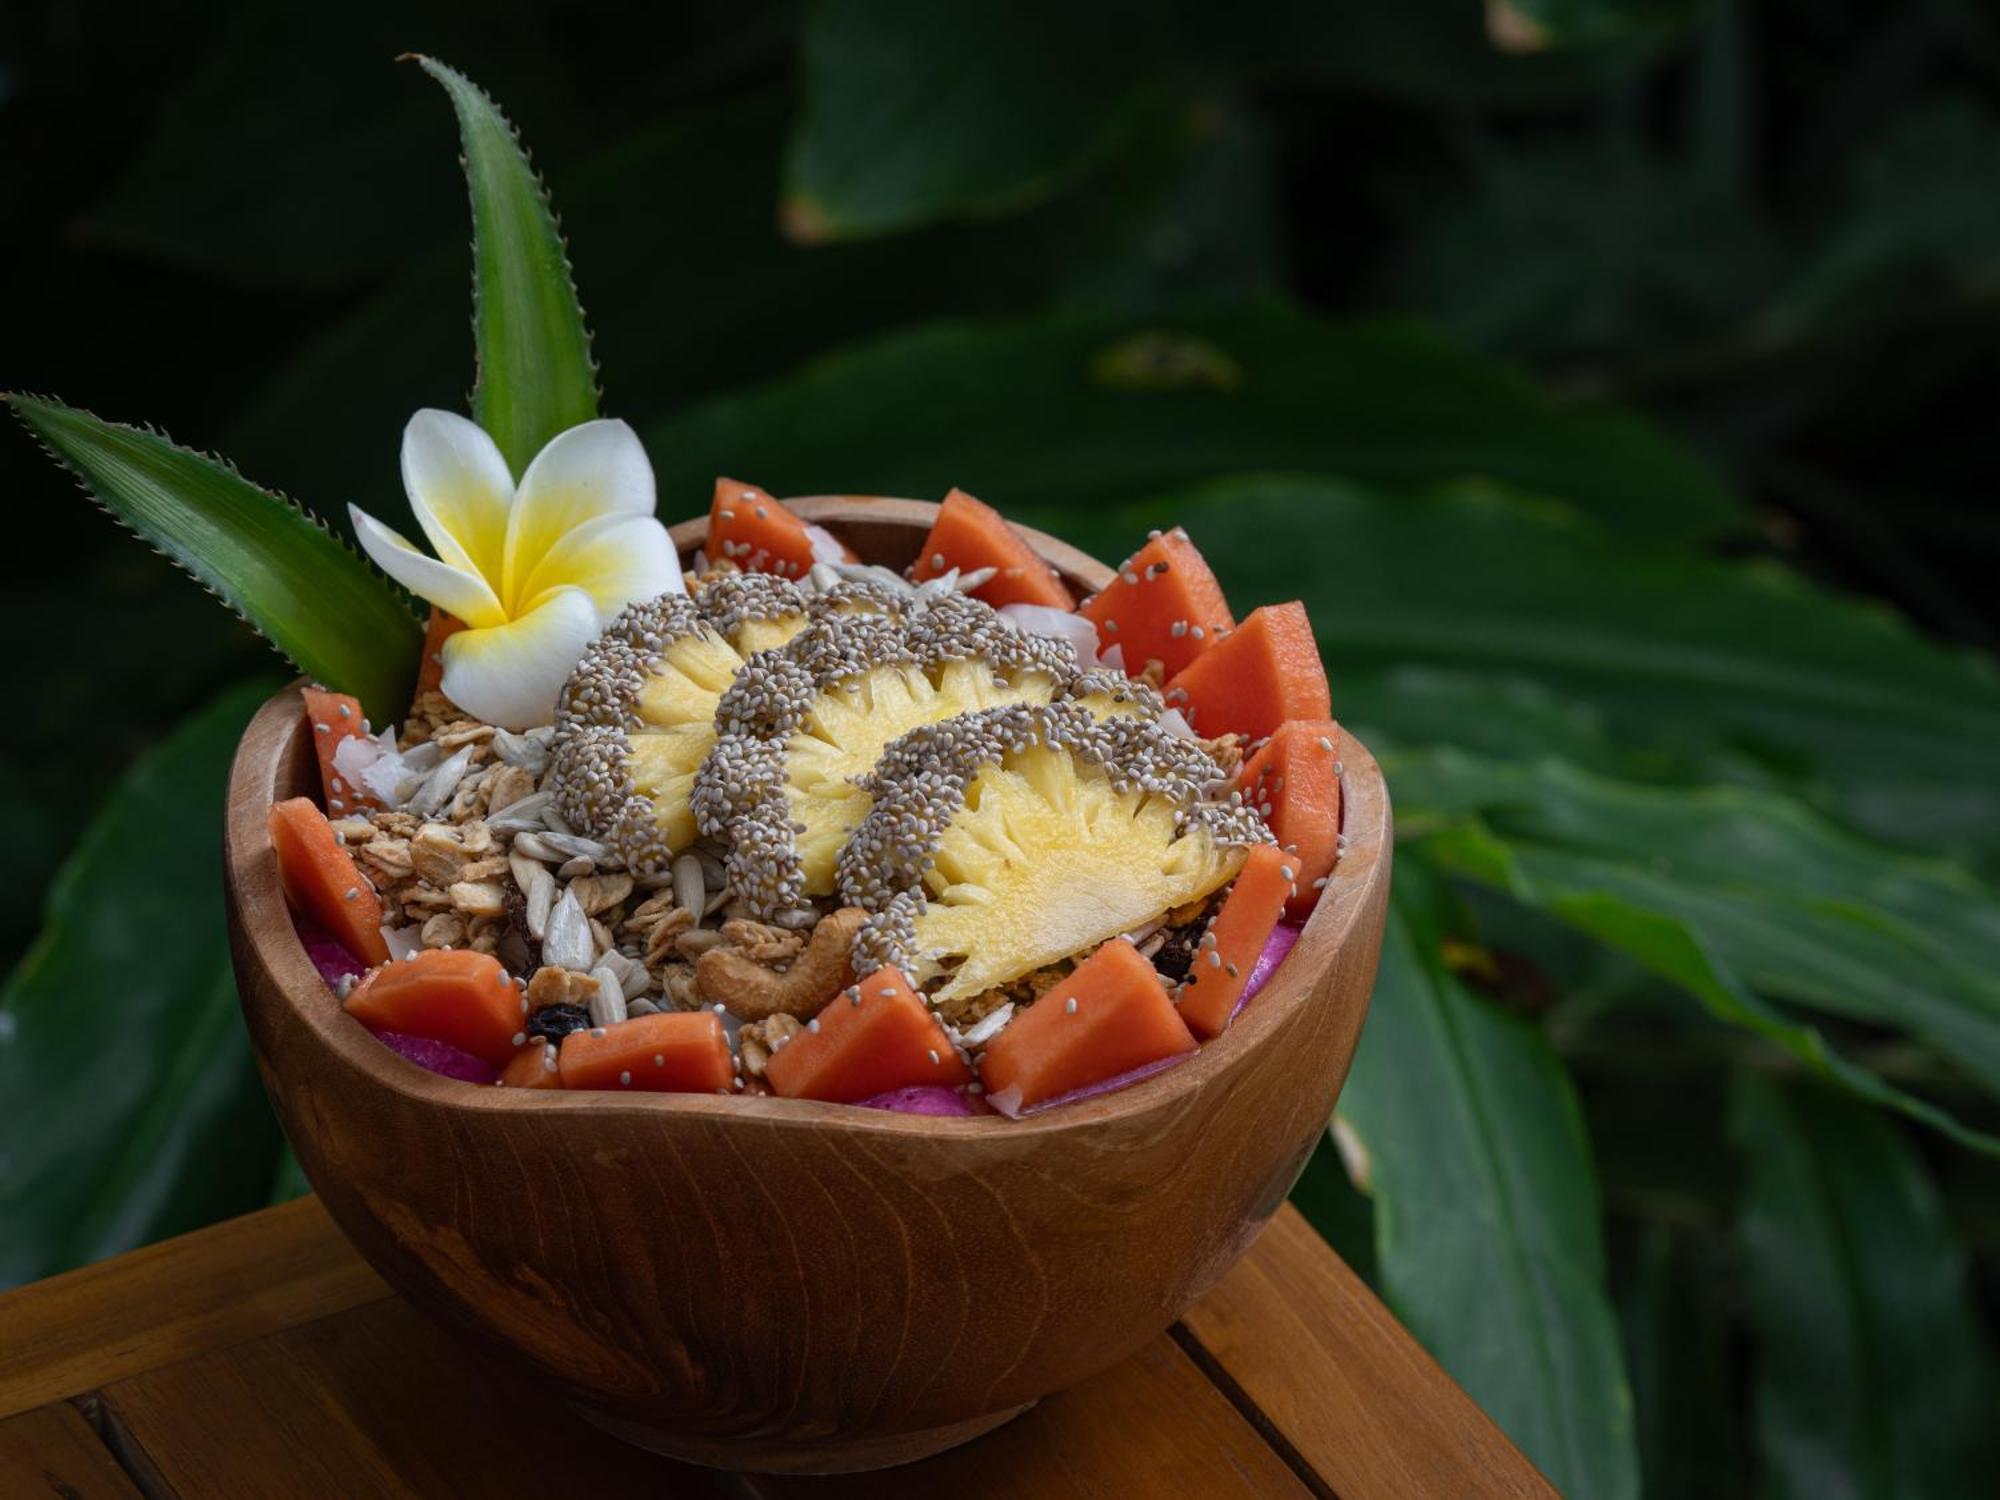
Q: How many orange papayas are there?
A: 14